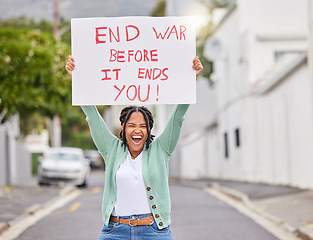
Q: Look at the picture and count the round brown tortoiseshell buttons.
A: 5